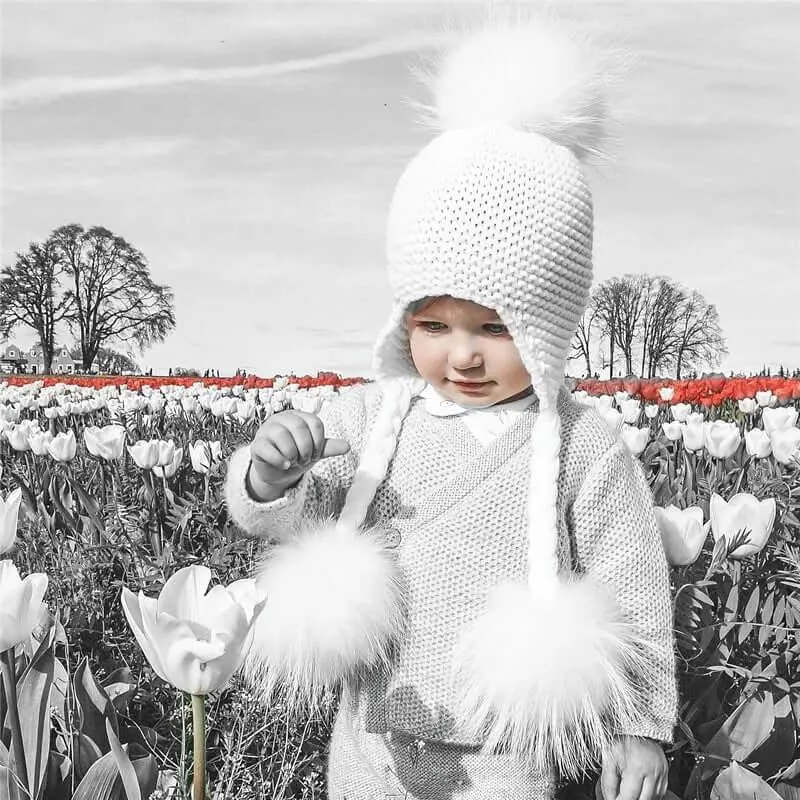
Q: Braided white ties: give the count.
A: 2